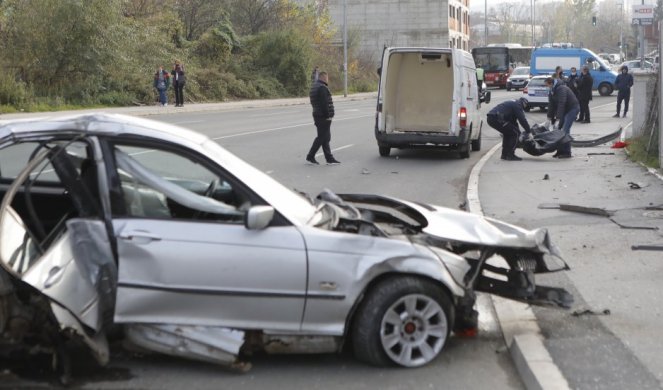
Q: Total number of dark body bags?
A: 1